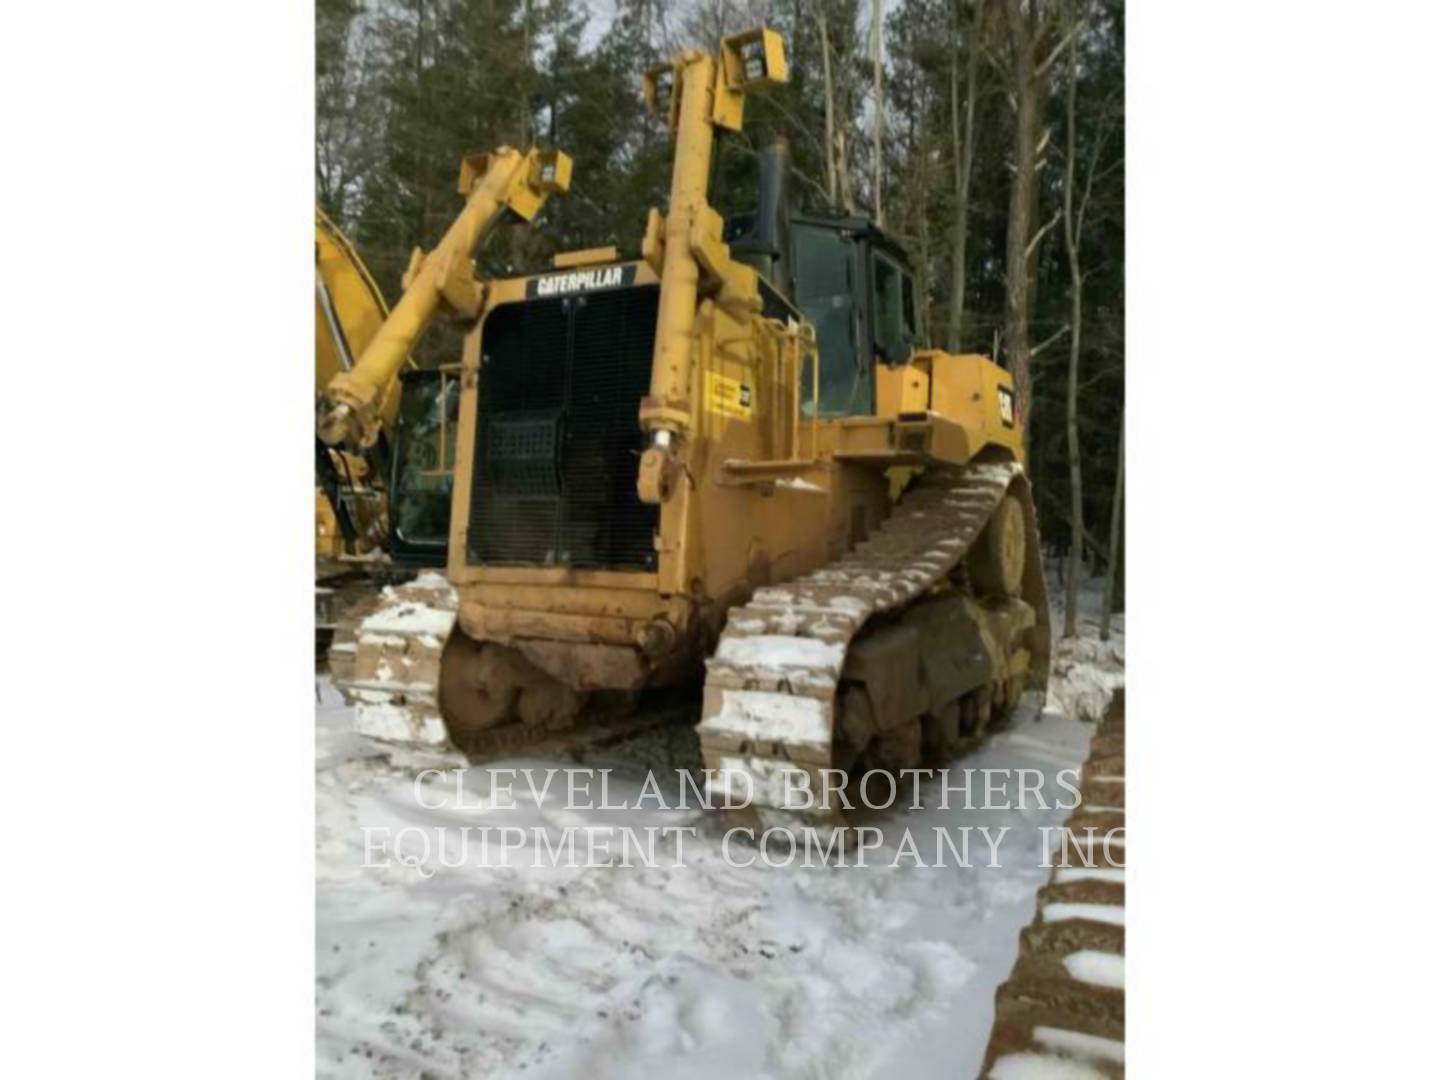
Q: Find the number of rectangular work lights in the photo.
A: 4